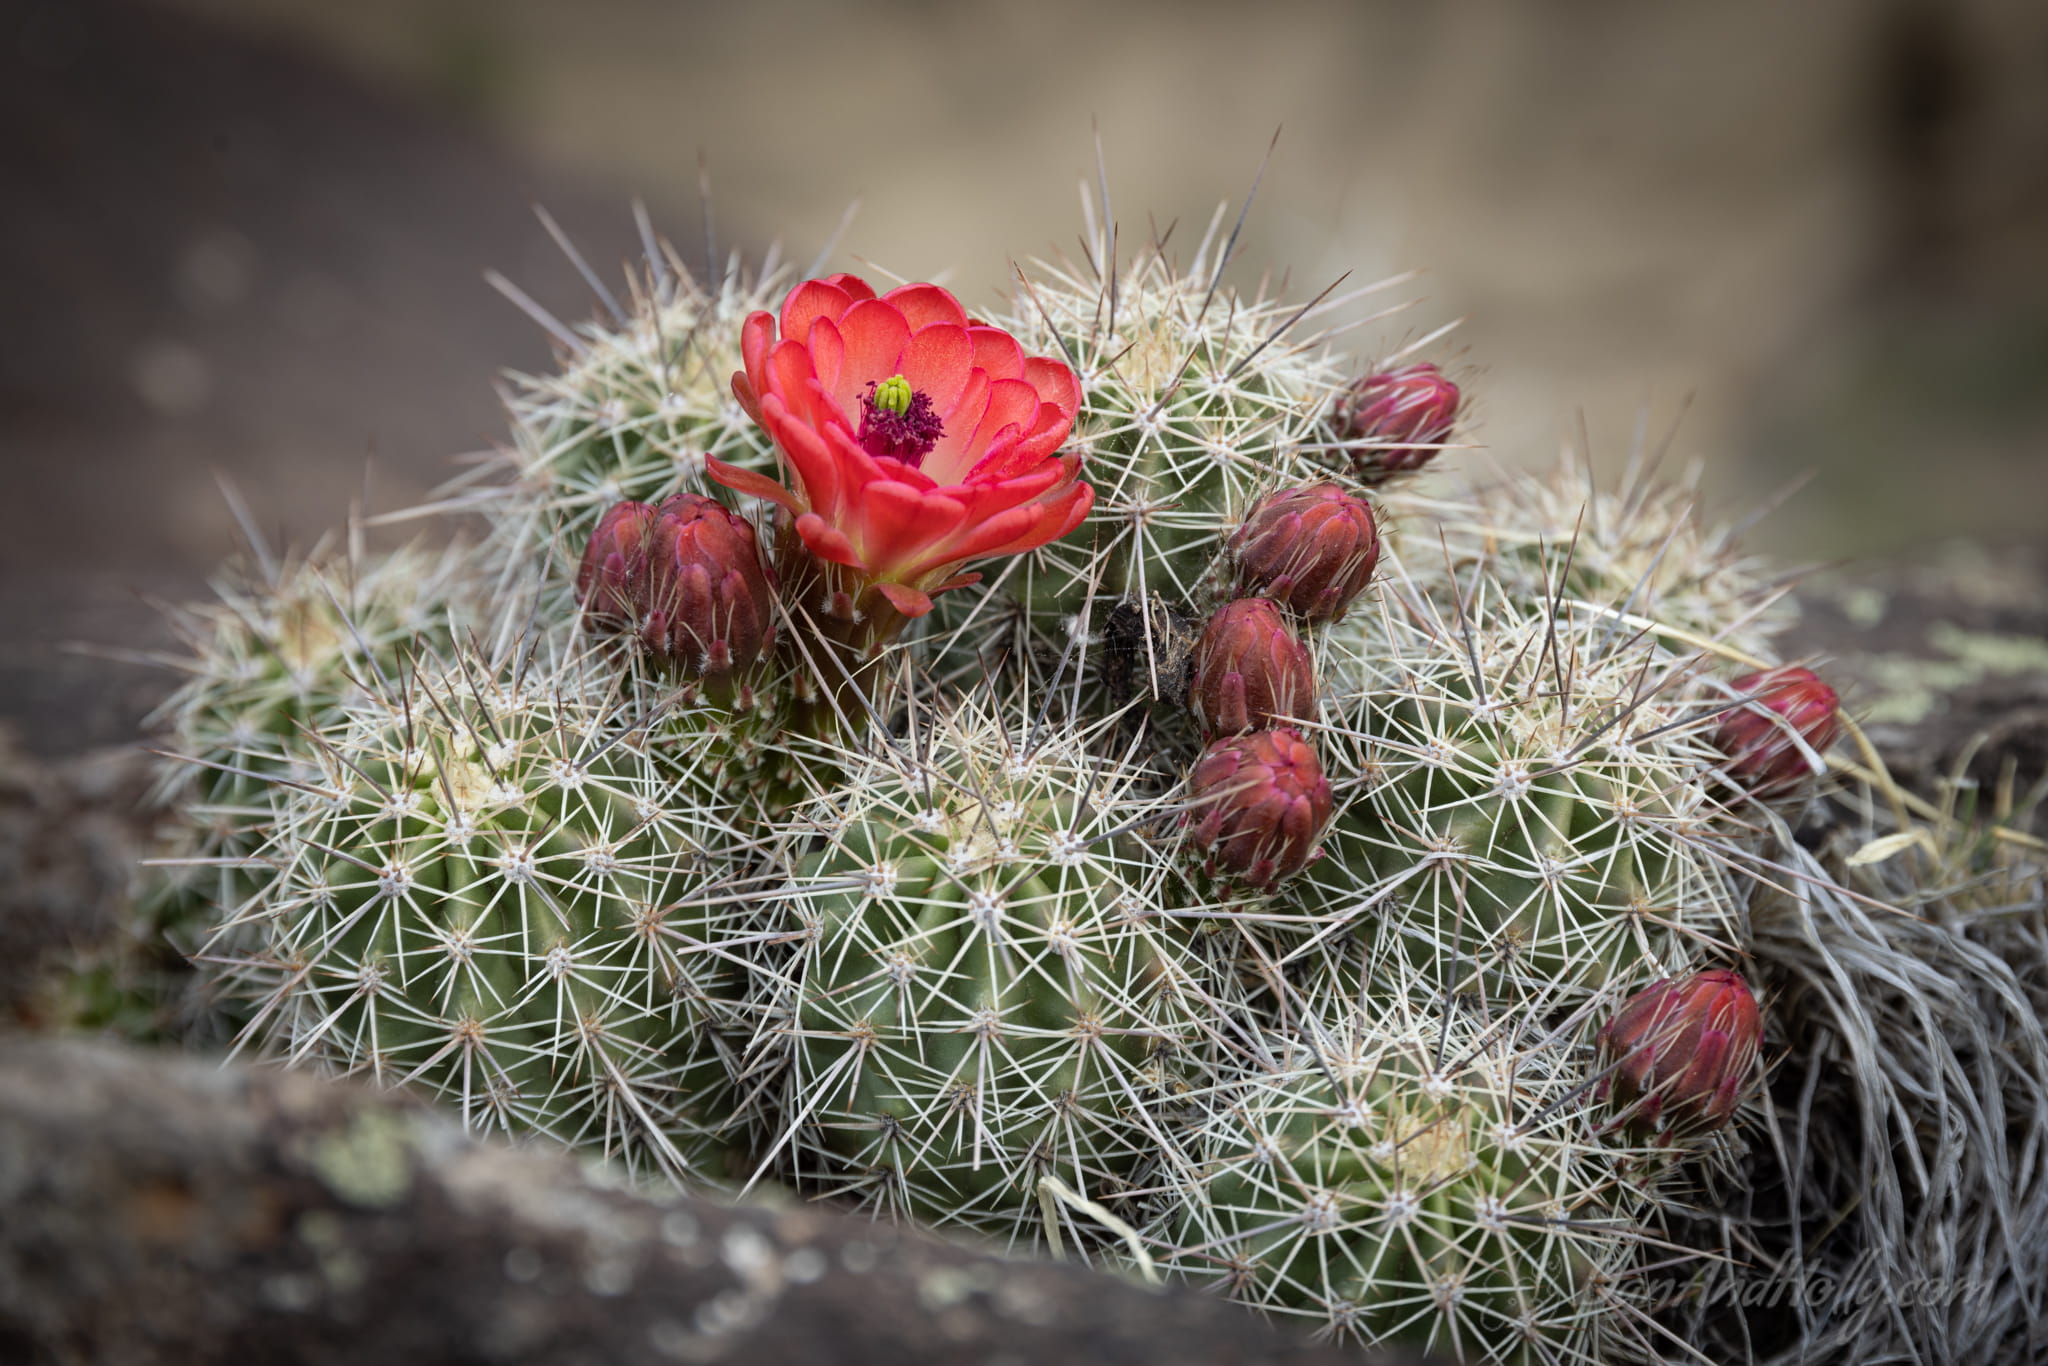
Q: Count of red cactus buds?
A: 8